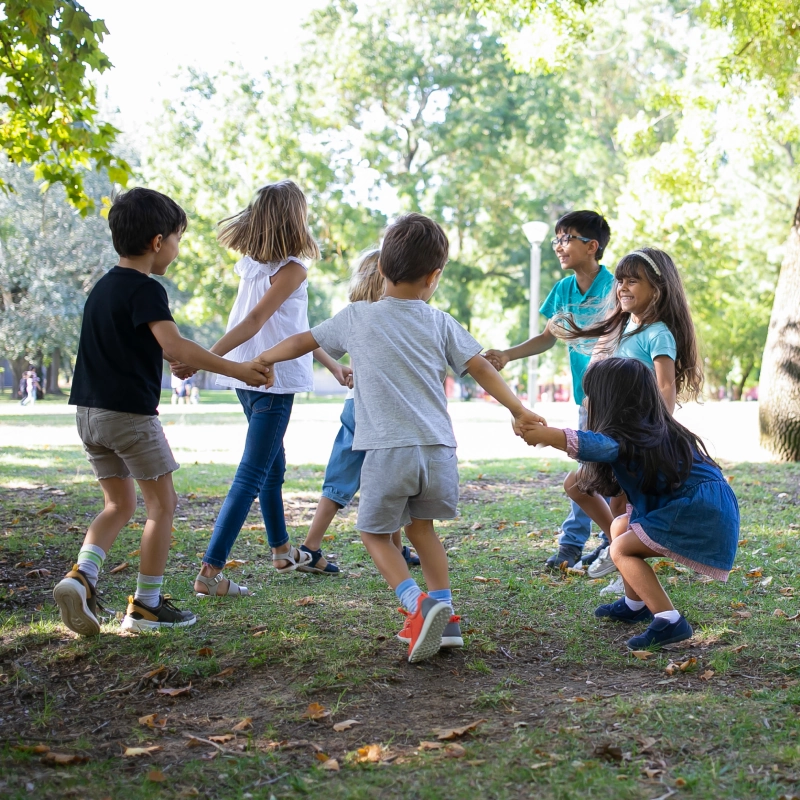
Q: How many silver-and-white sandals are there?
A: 2